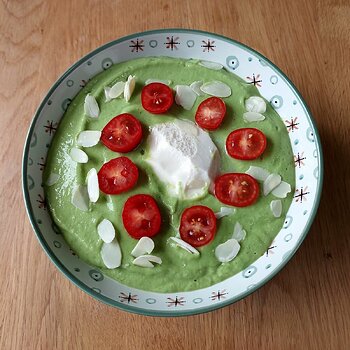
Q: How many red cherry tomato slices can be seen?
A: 8